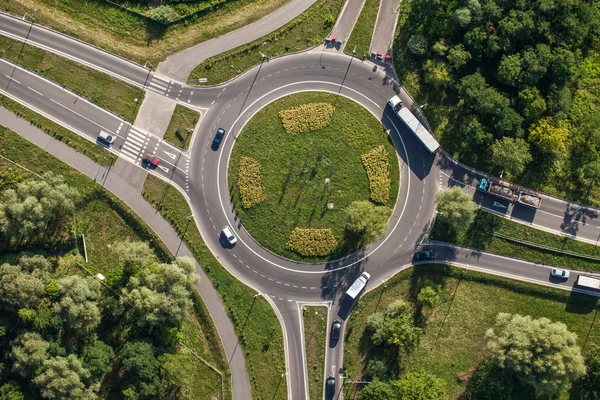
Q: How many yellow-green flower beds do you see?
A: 4